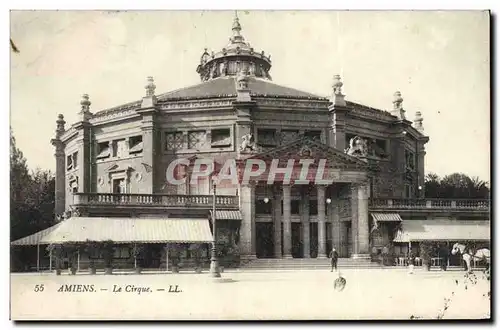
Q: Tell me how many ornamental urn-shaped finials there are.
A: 7